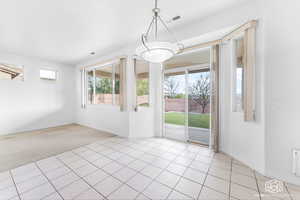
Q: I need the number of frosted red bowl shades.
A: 0